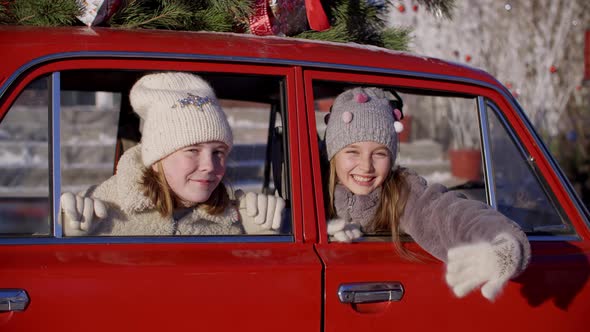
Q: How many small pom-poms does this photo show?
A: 5